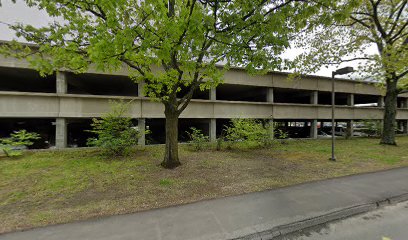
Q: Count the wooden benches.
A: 0